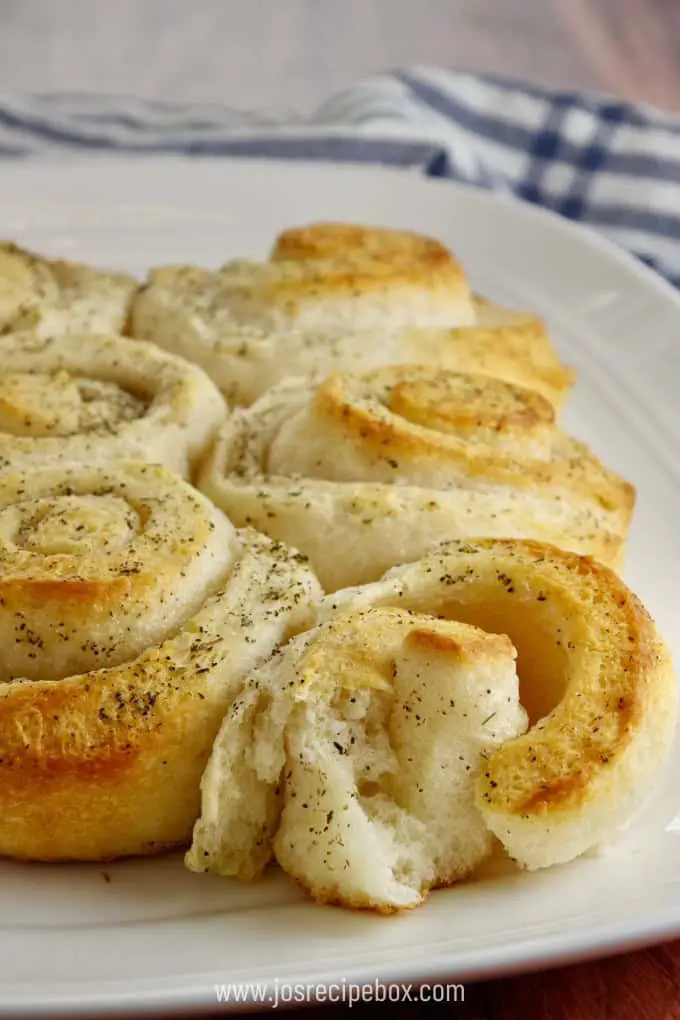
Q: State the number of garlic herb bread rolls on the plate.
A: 6